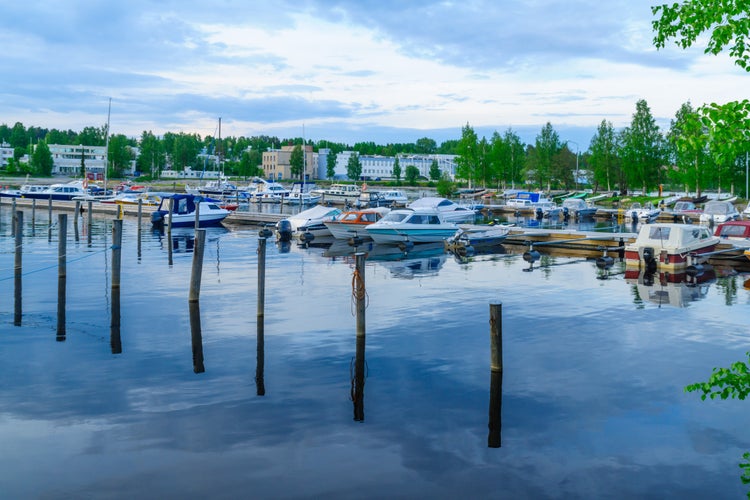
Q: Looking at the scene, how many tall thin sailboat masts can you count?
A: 3